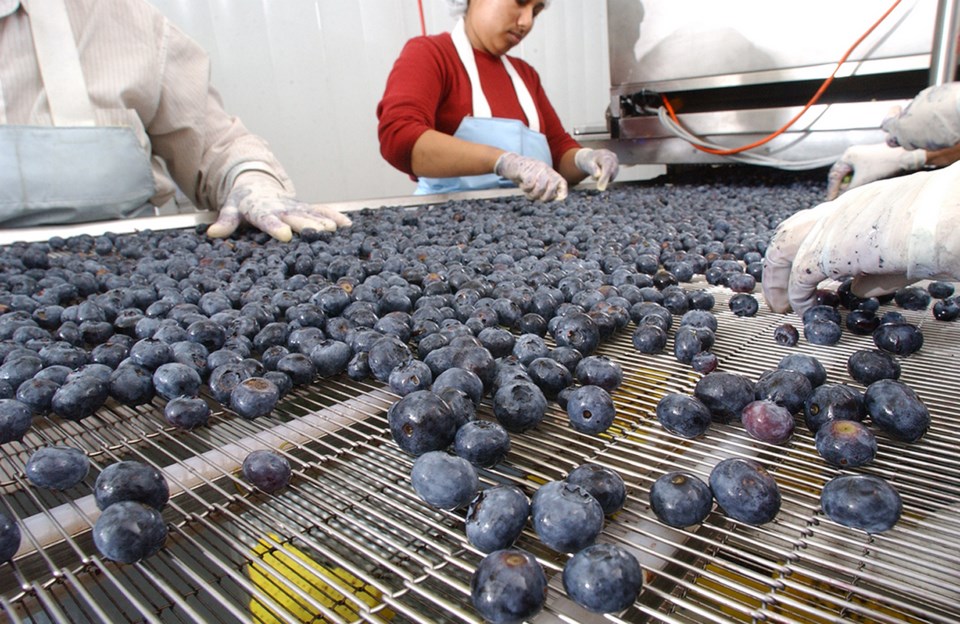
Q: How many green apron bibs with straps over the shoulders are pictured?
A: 0